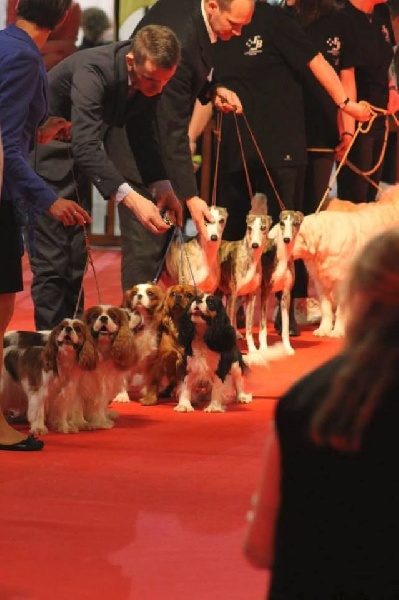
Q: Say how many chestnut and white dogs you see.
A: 3